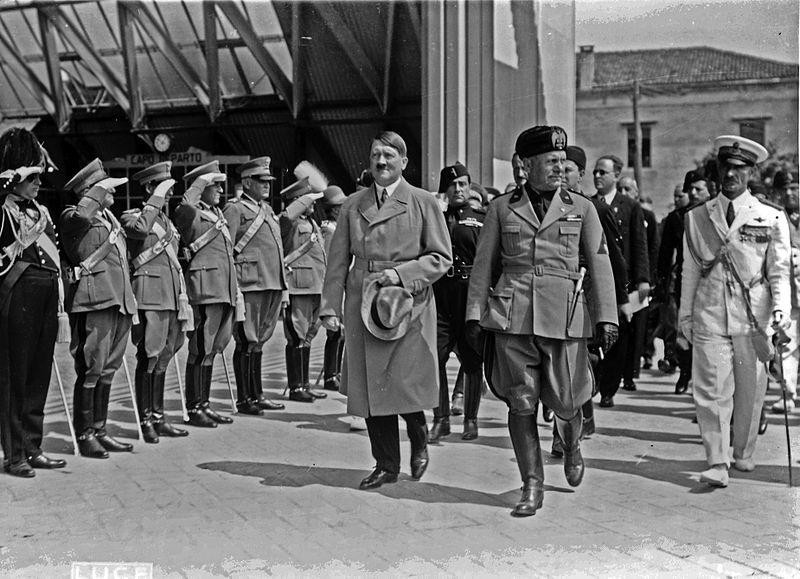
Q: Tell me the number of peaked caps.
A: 6